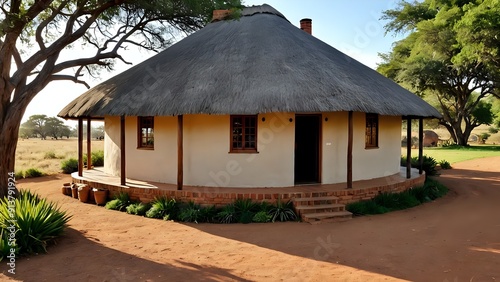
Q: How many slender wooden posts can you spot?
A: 7